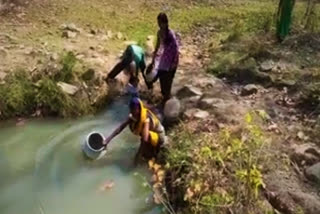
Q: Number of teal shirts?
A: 1